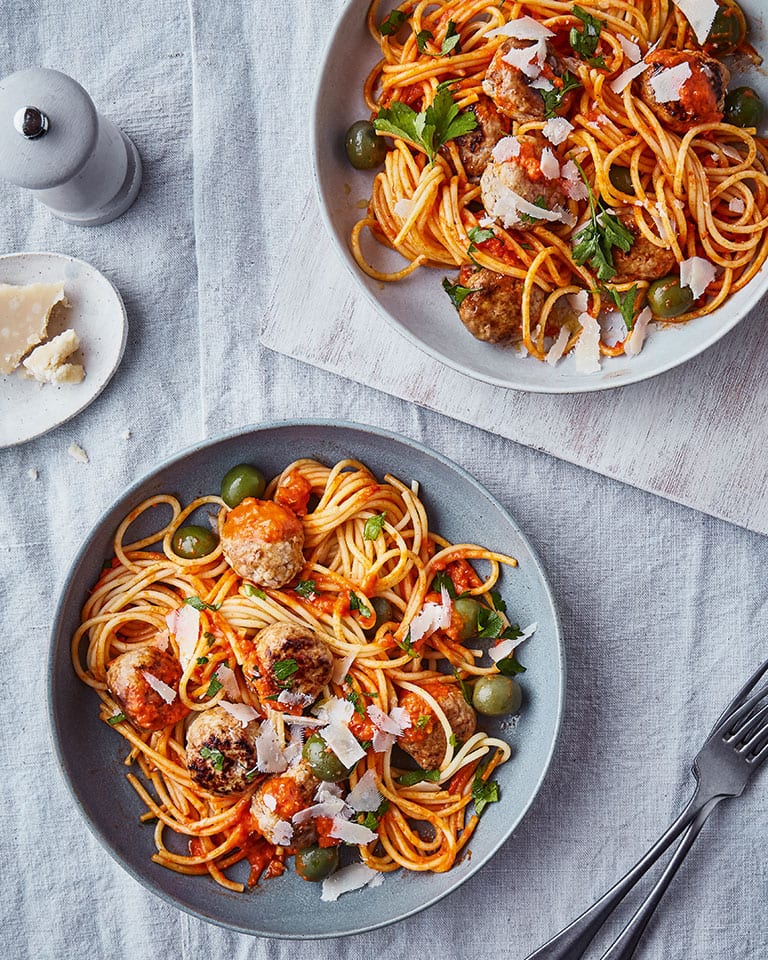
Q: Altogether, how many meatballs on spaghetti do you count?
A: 12